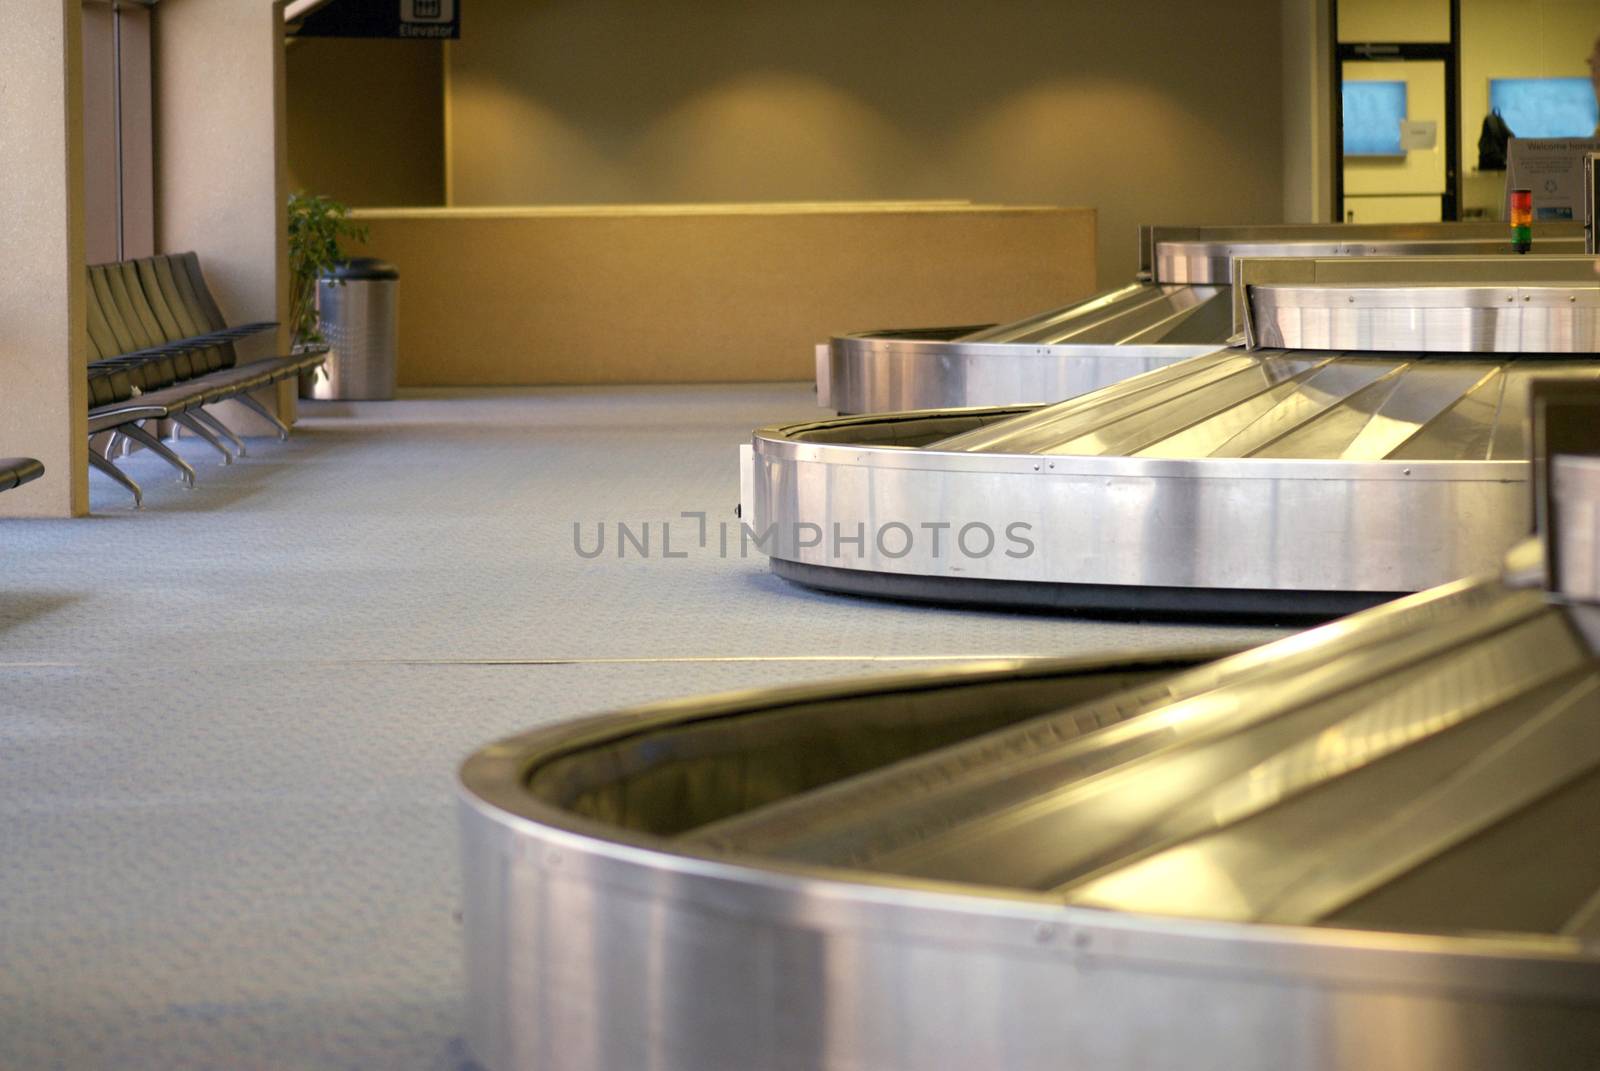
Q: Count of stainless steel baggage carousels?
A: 3